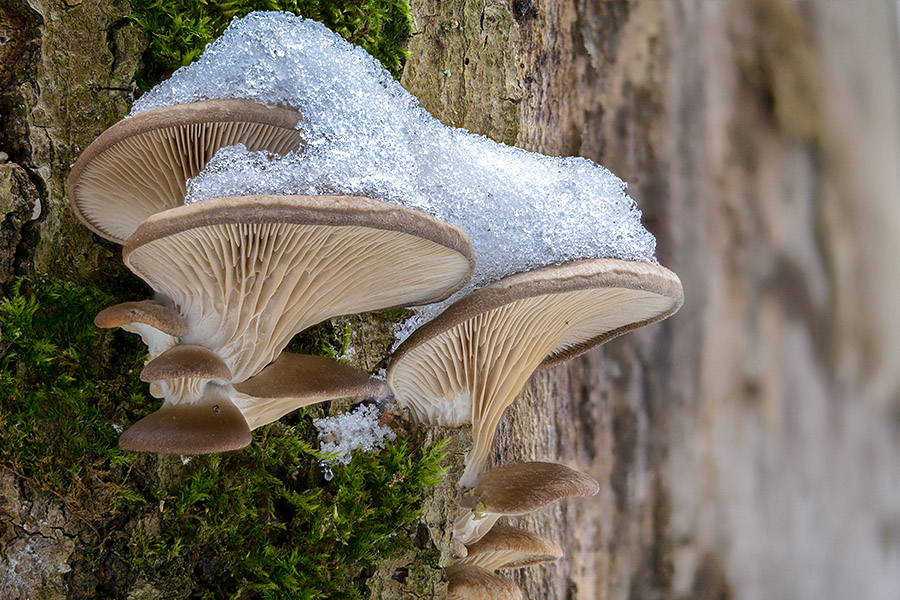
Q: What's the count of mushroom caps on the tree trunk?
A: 10